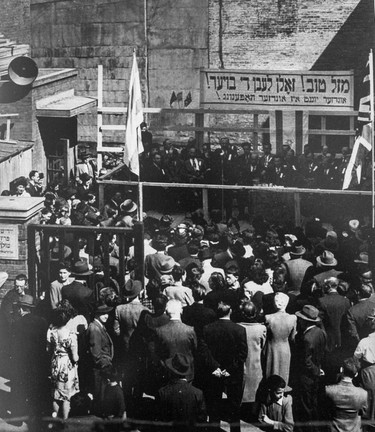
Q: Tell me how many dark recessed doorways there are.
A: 1